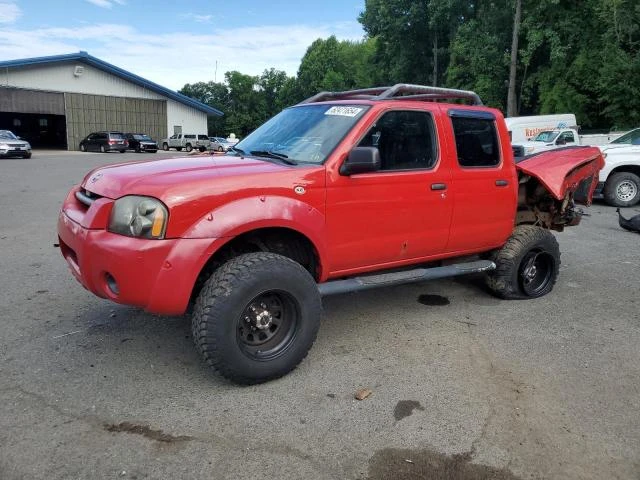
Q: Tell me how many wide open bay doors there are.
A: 1